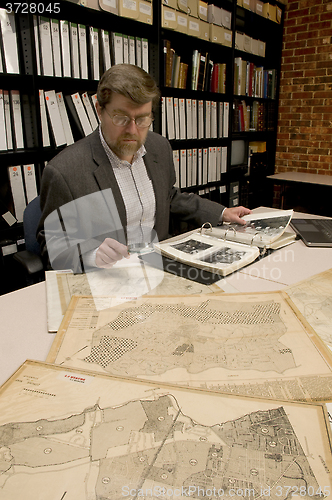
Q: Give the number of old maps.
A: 4